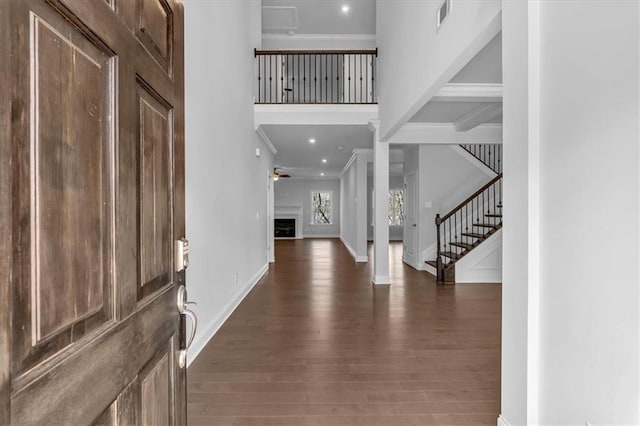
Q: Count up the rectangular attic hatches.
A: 1